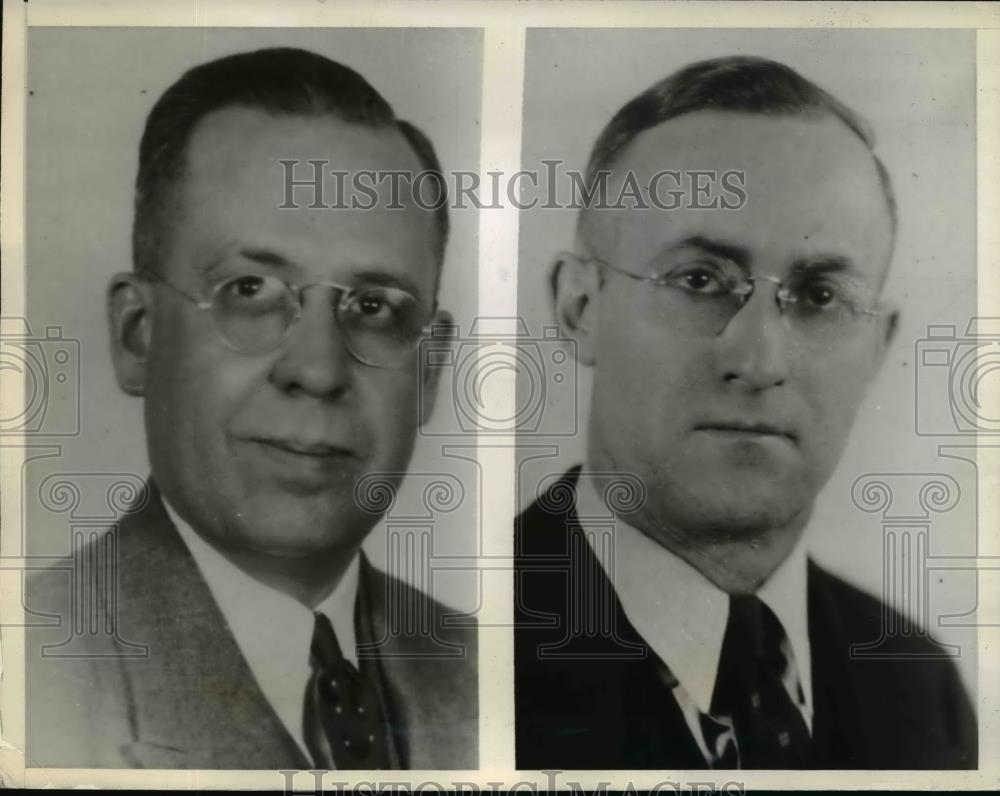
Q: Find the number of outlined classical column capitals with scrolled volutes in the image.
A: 4